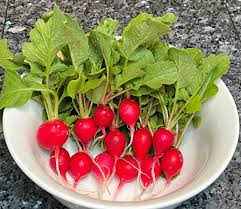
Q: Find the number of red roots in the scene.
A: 13